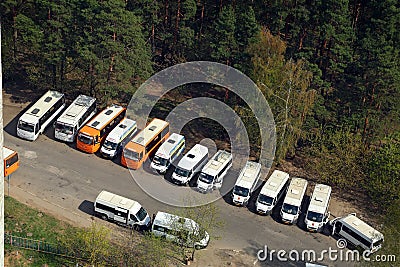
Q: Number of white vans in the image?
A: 11